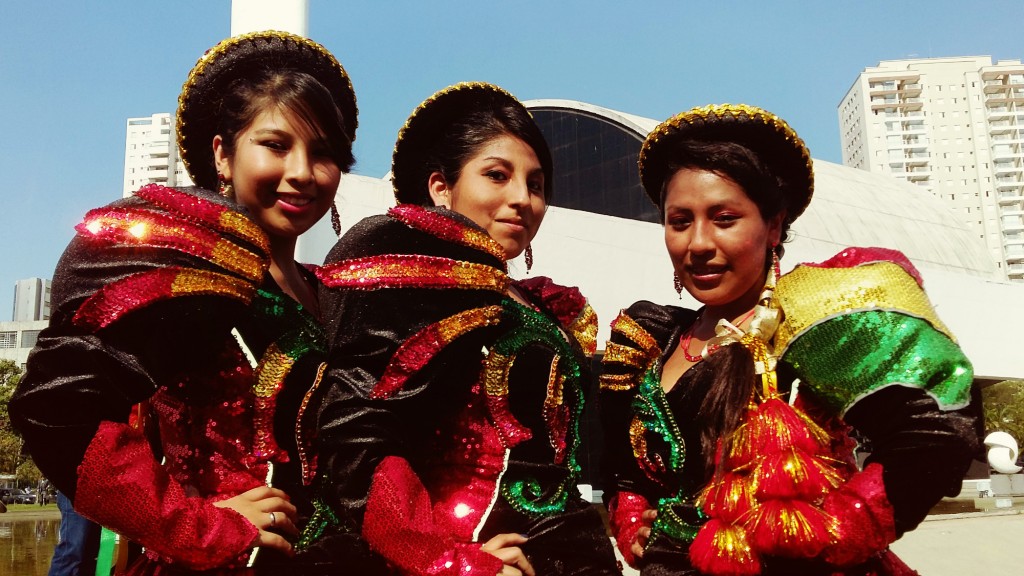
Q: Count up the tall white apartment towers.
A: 2